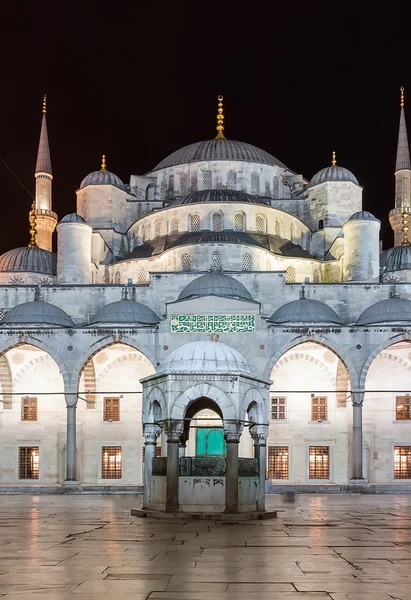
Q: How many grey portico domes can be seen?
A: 5